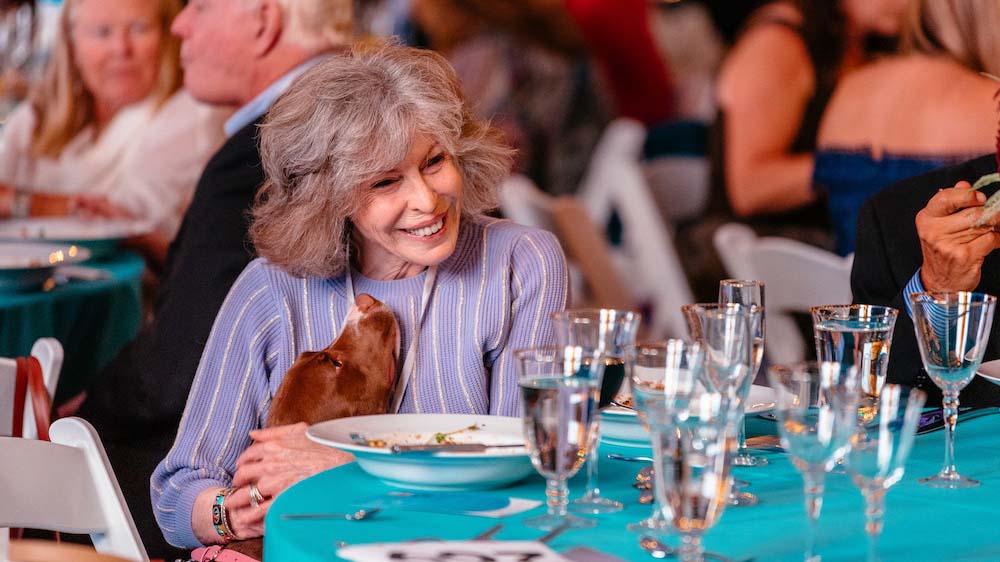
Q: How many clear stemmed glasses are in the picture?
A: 11